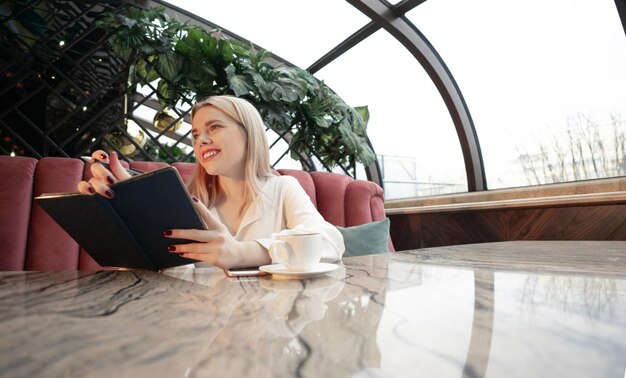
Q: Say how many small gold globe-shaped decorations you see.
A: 2